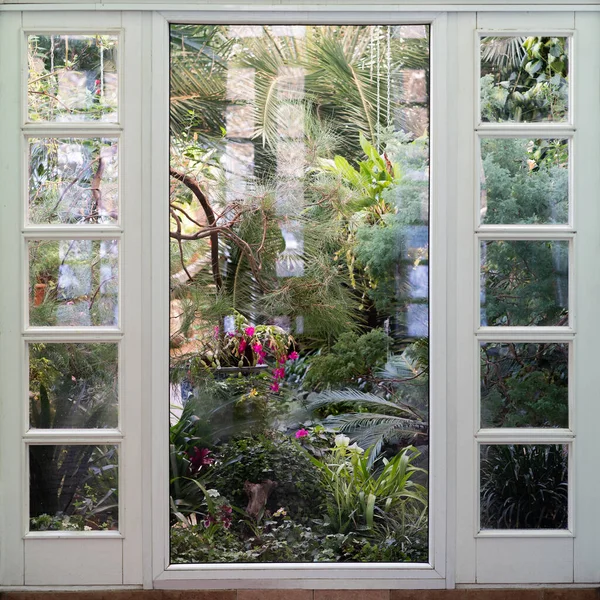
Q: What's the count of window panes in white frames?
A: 11